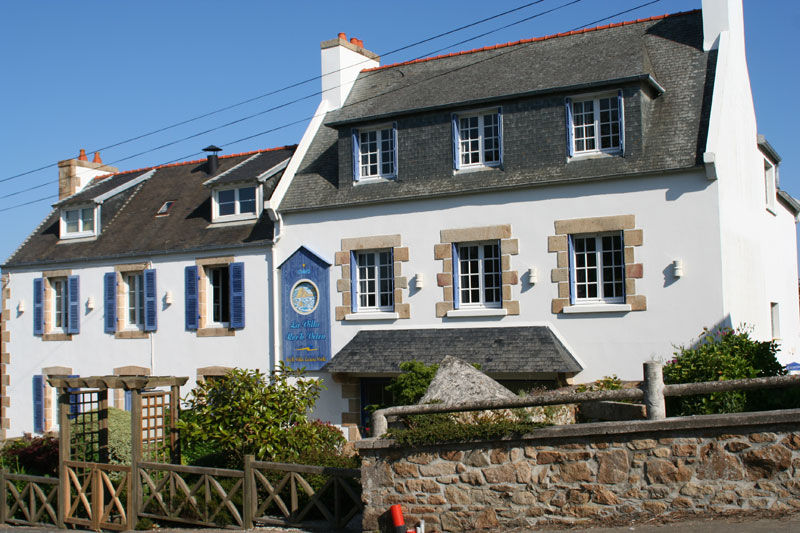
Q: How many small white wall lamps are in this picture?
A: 6